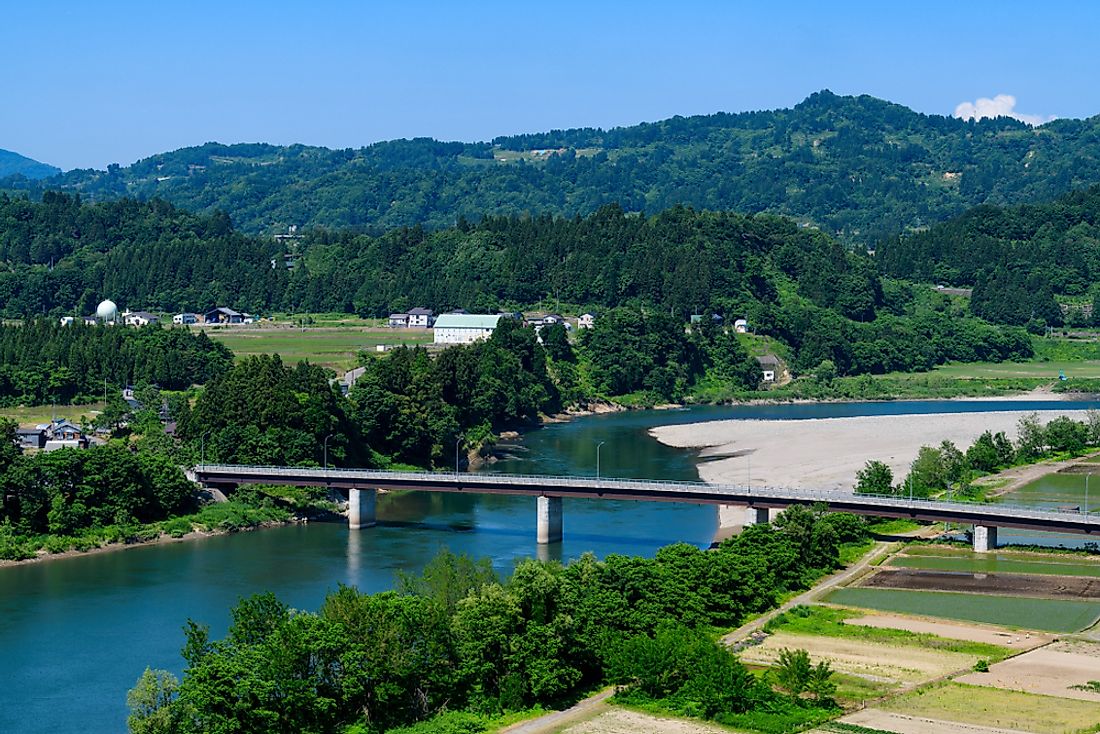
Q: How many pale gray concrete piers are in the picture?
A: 4